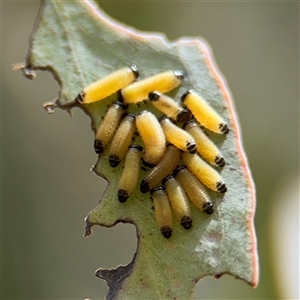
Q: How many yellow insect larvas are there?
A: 15